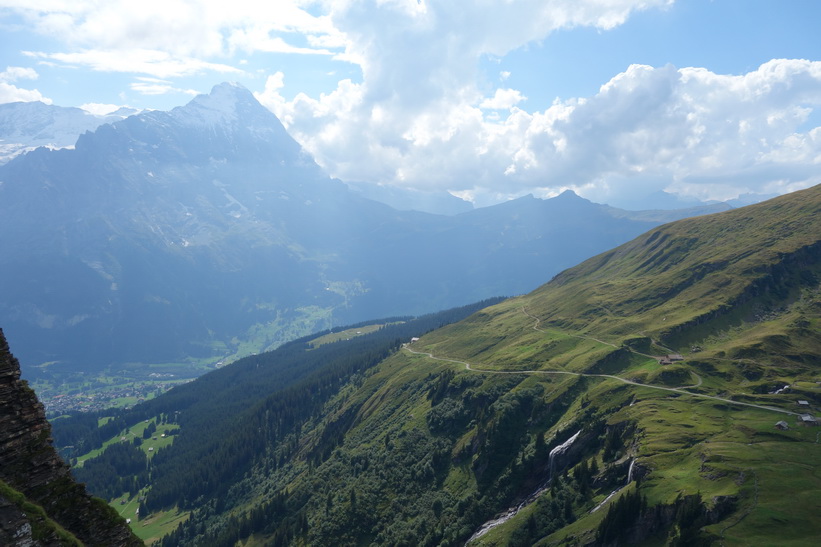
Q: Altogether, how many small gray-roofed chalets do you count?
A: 3